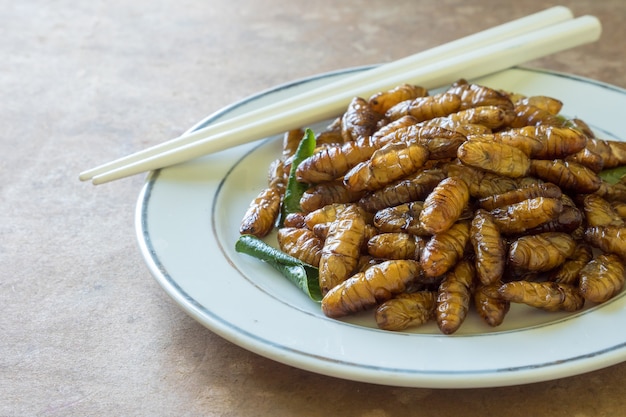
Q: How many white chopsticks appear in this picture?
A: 2